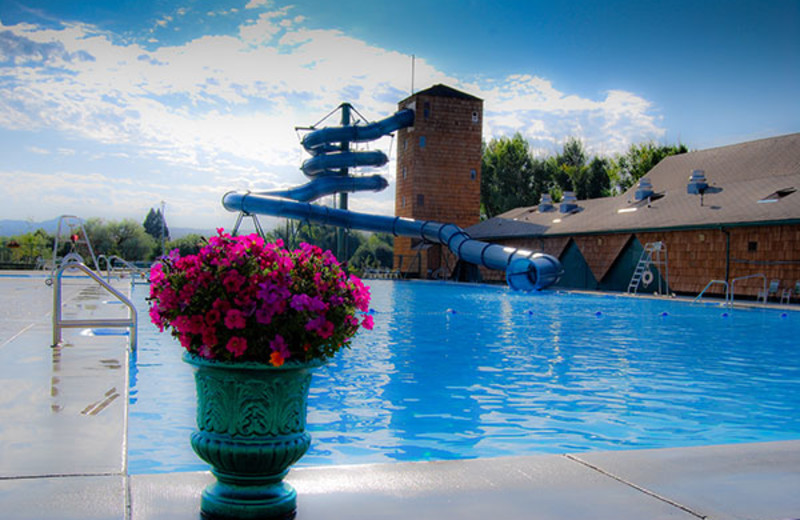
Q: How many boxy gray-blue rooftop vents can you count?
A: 4